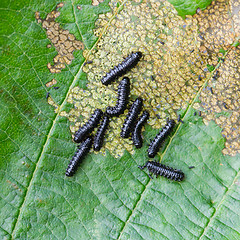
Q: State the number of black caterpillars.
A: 9